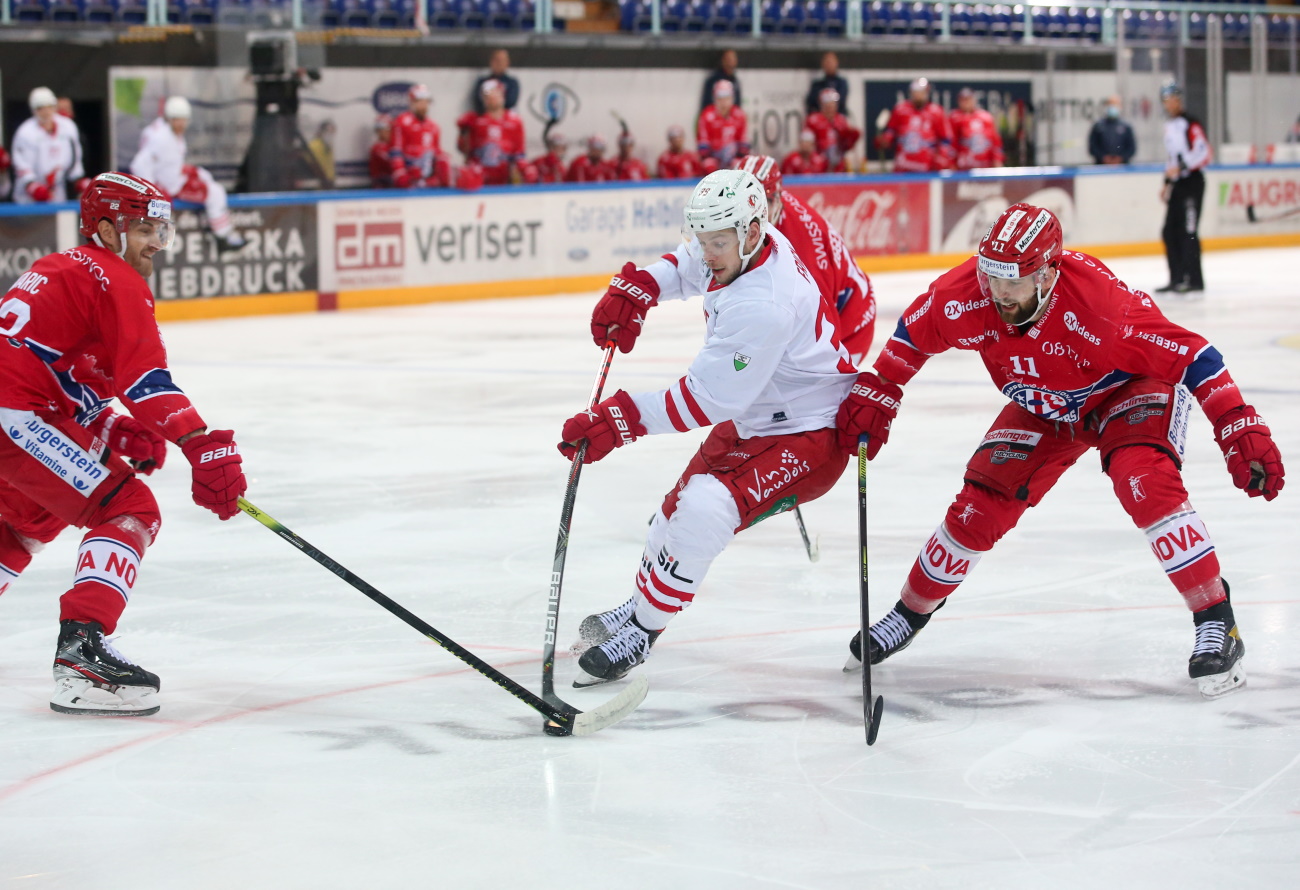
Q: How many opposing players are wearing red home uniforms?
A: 3